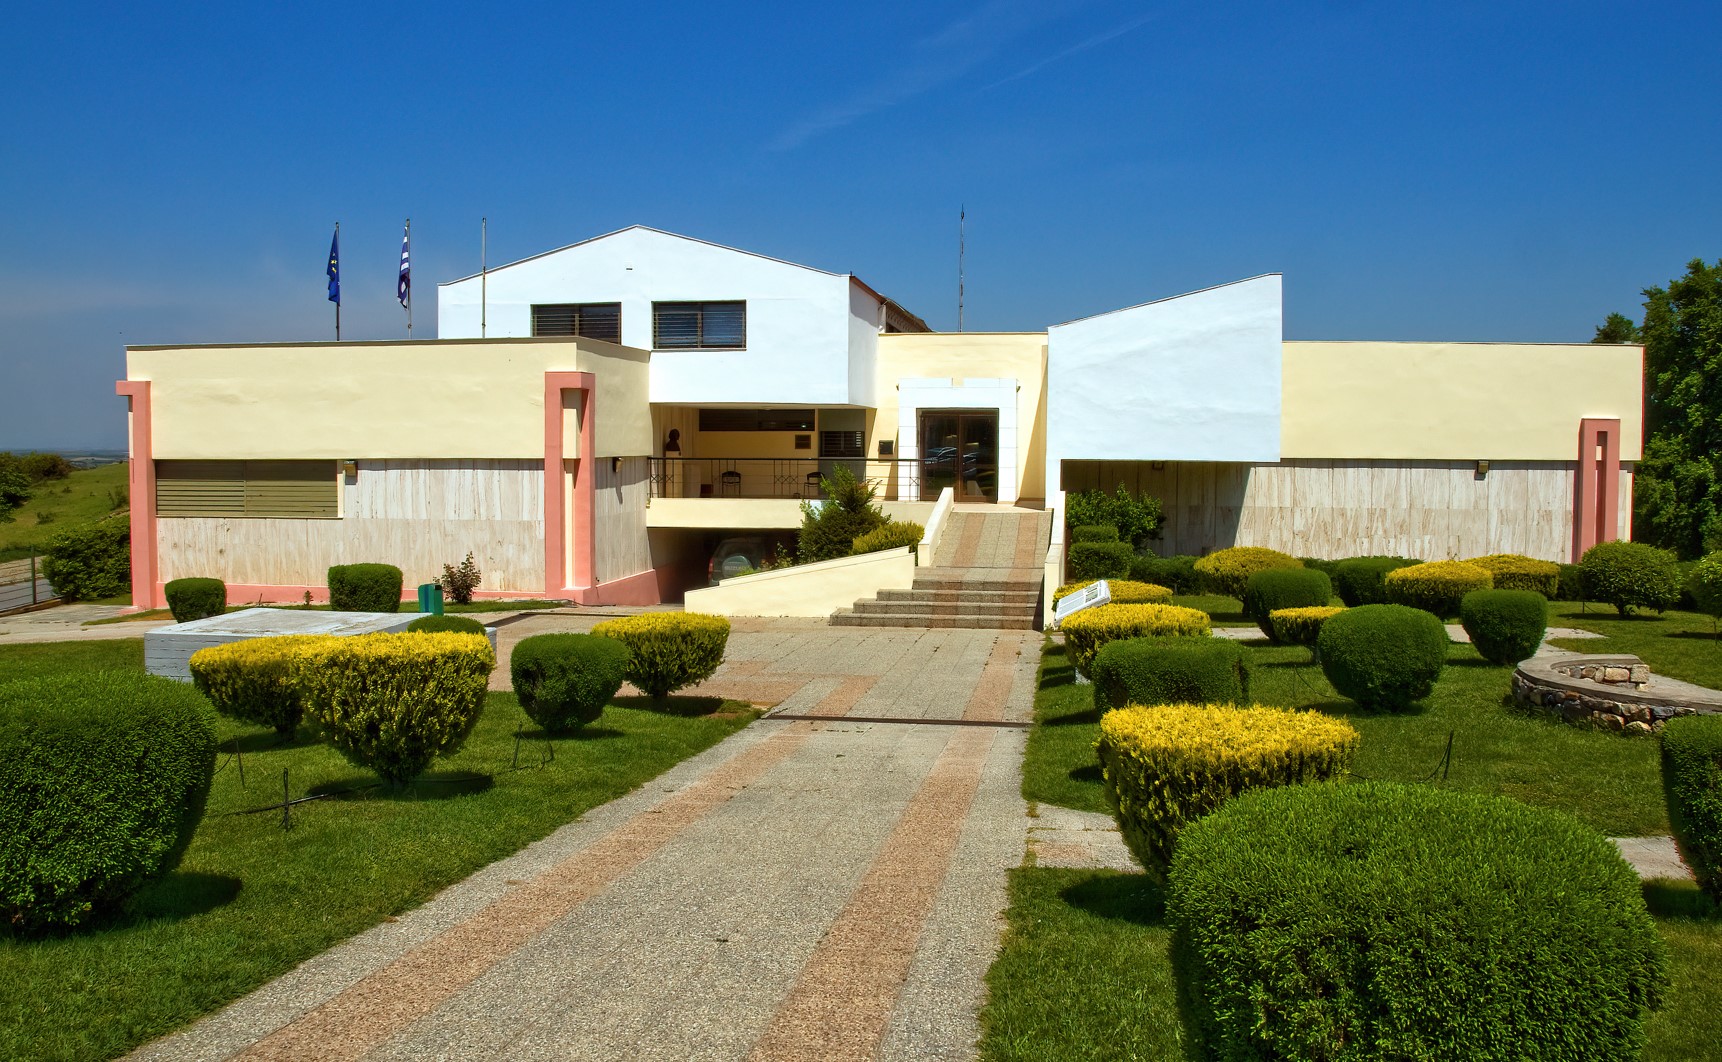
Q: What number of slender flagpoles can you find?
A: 3